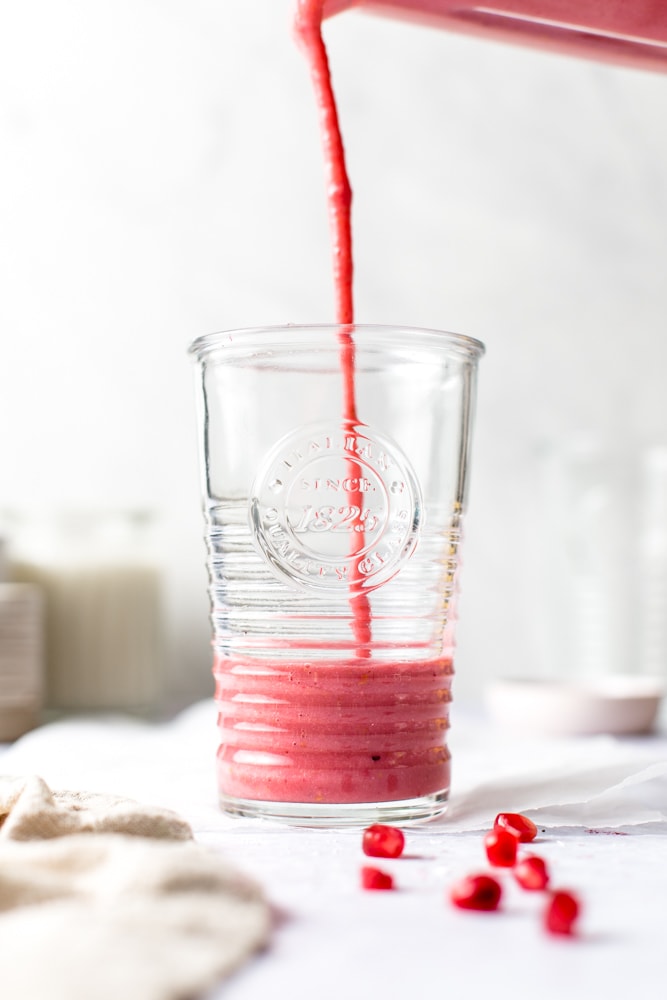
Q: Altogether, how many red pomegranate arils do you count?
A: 7